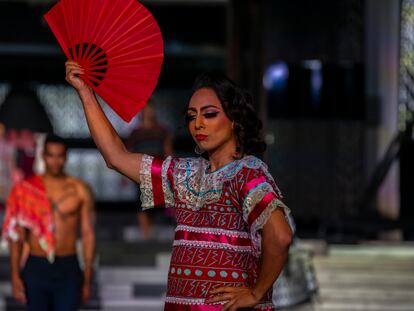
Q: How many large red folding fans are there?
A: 1